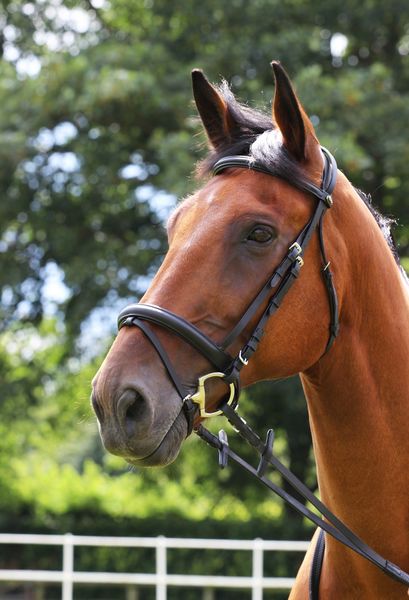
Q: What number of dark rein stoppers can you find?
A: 2